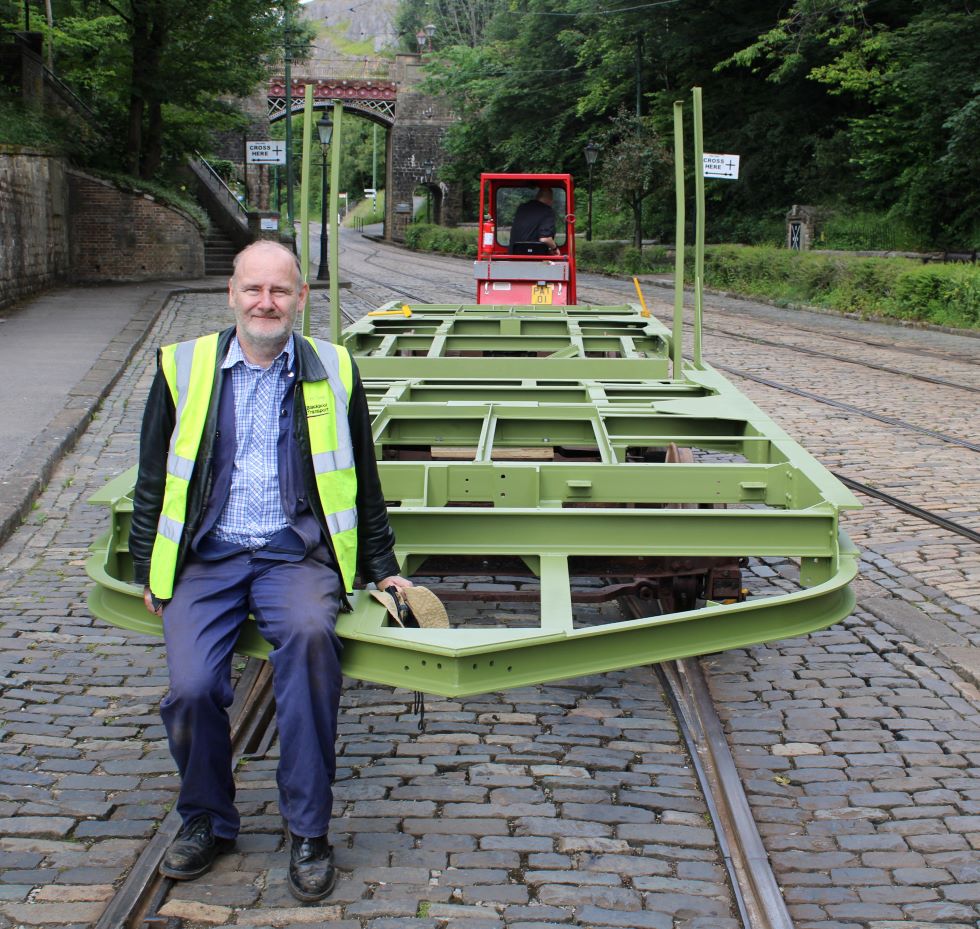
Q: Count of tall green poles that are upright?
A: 4